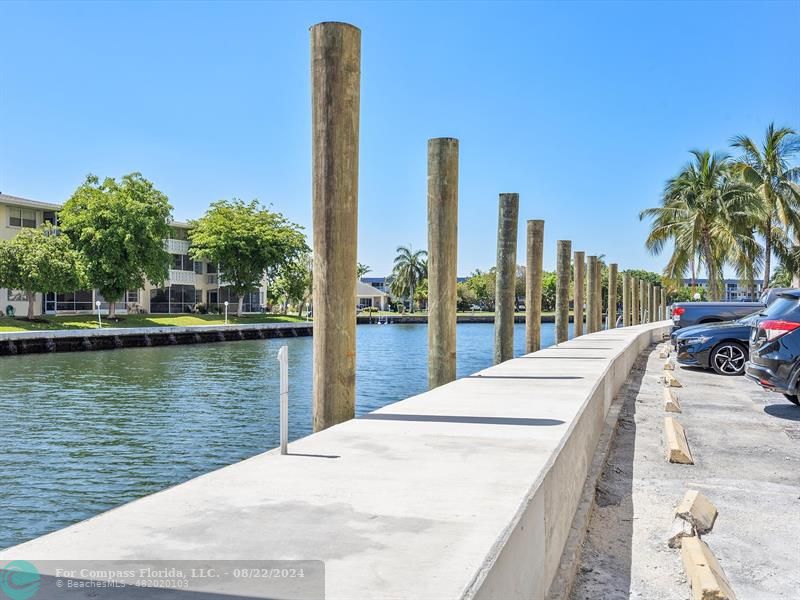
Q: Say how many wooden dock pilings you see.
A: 15